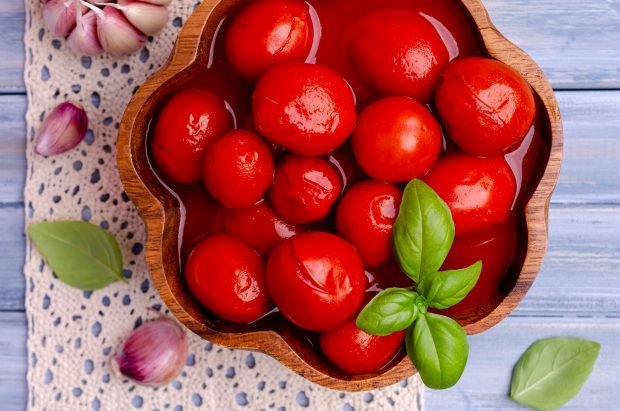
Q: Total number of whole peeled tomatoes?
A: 14